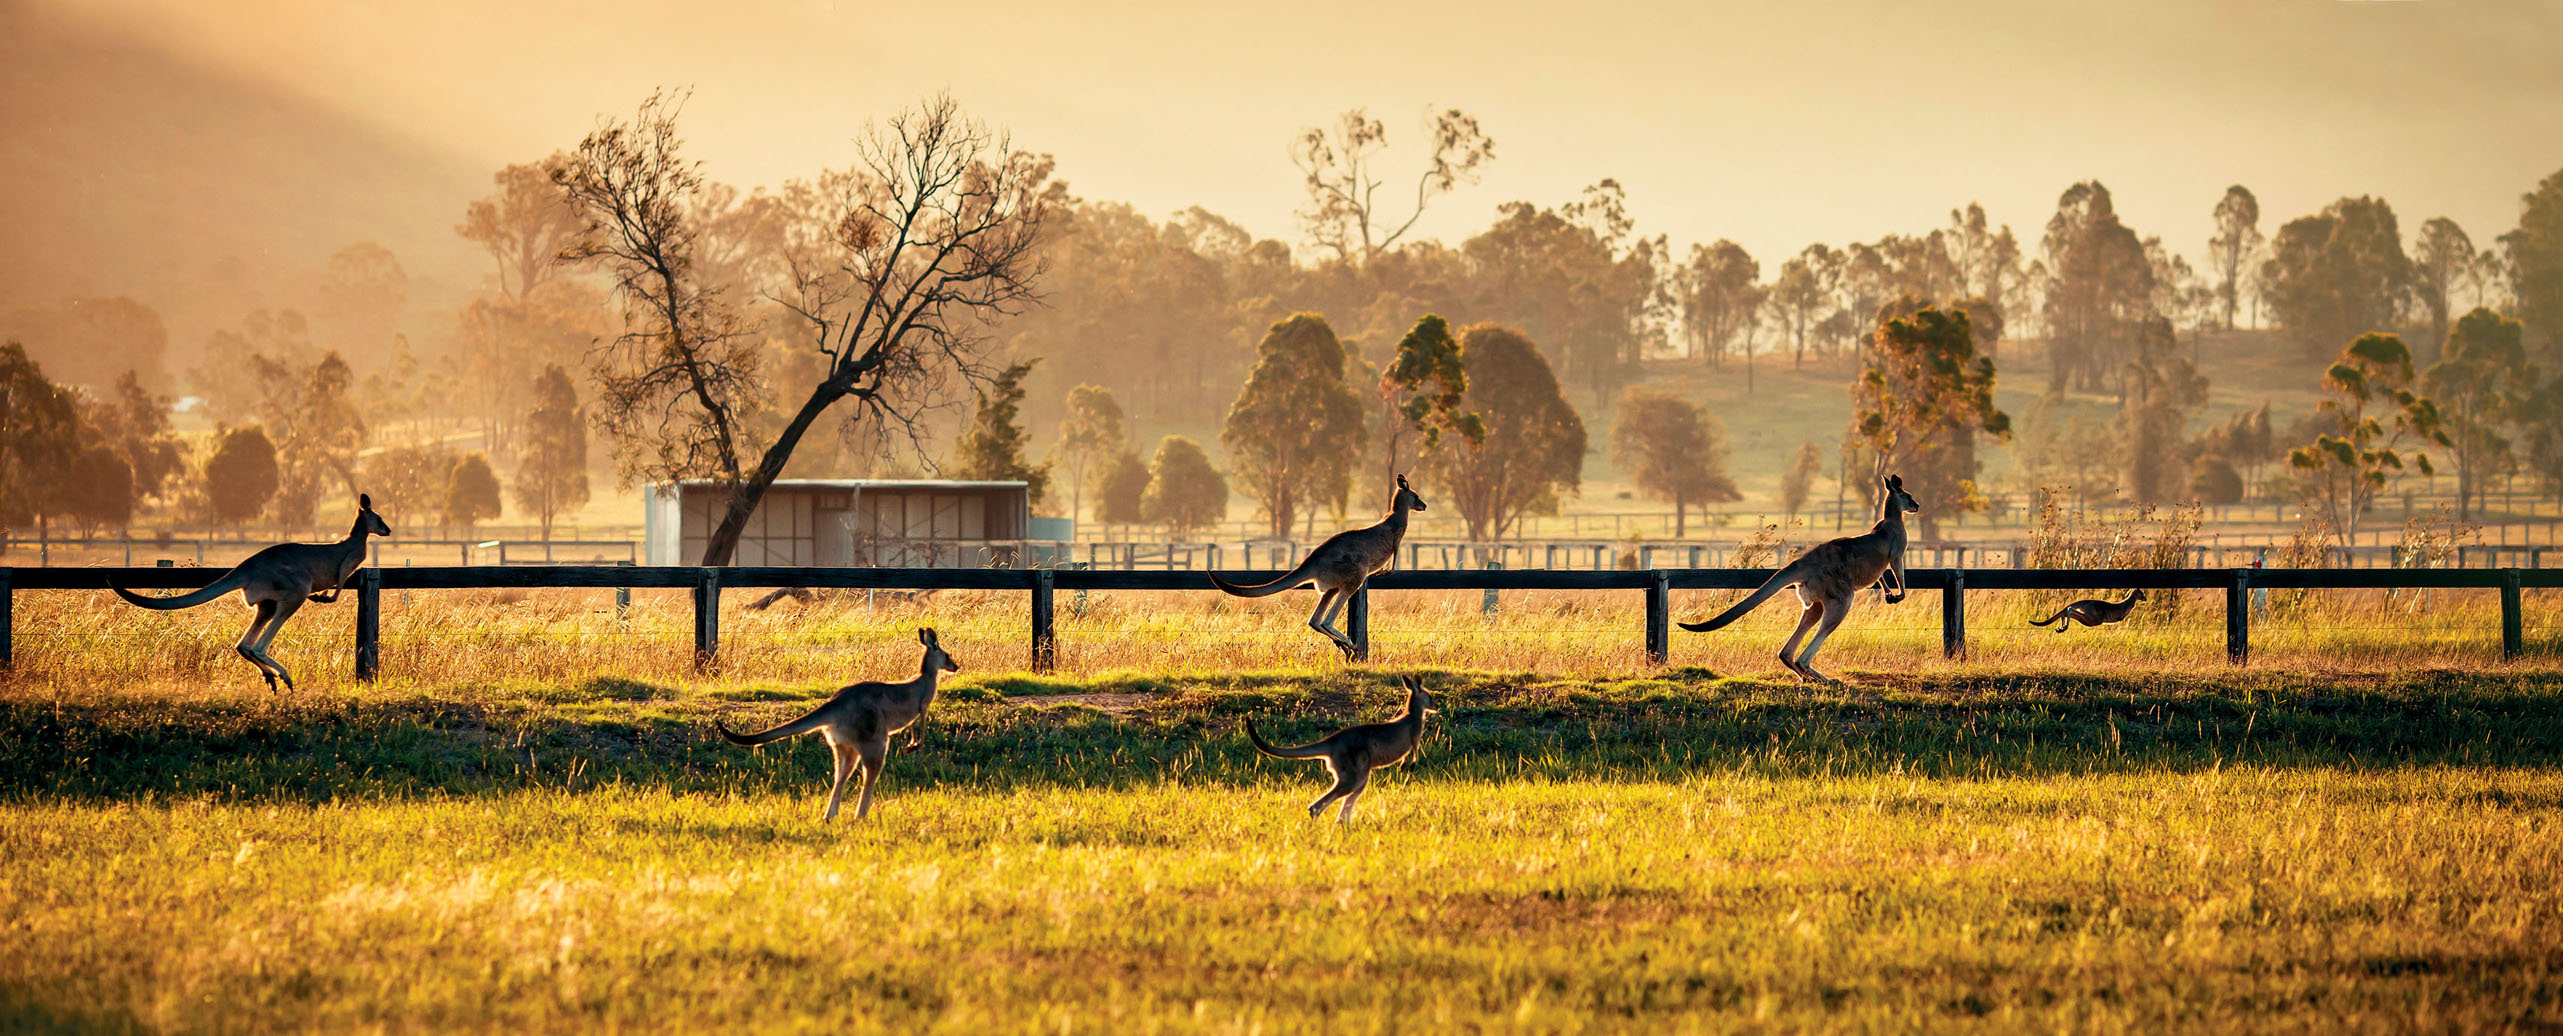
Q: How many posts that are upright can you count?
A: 9